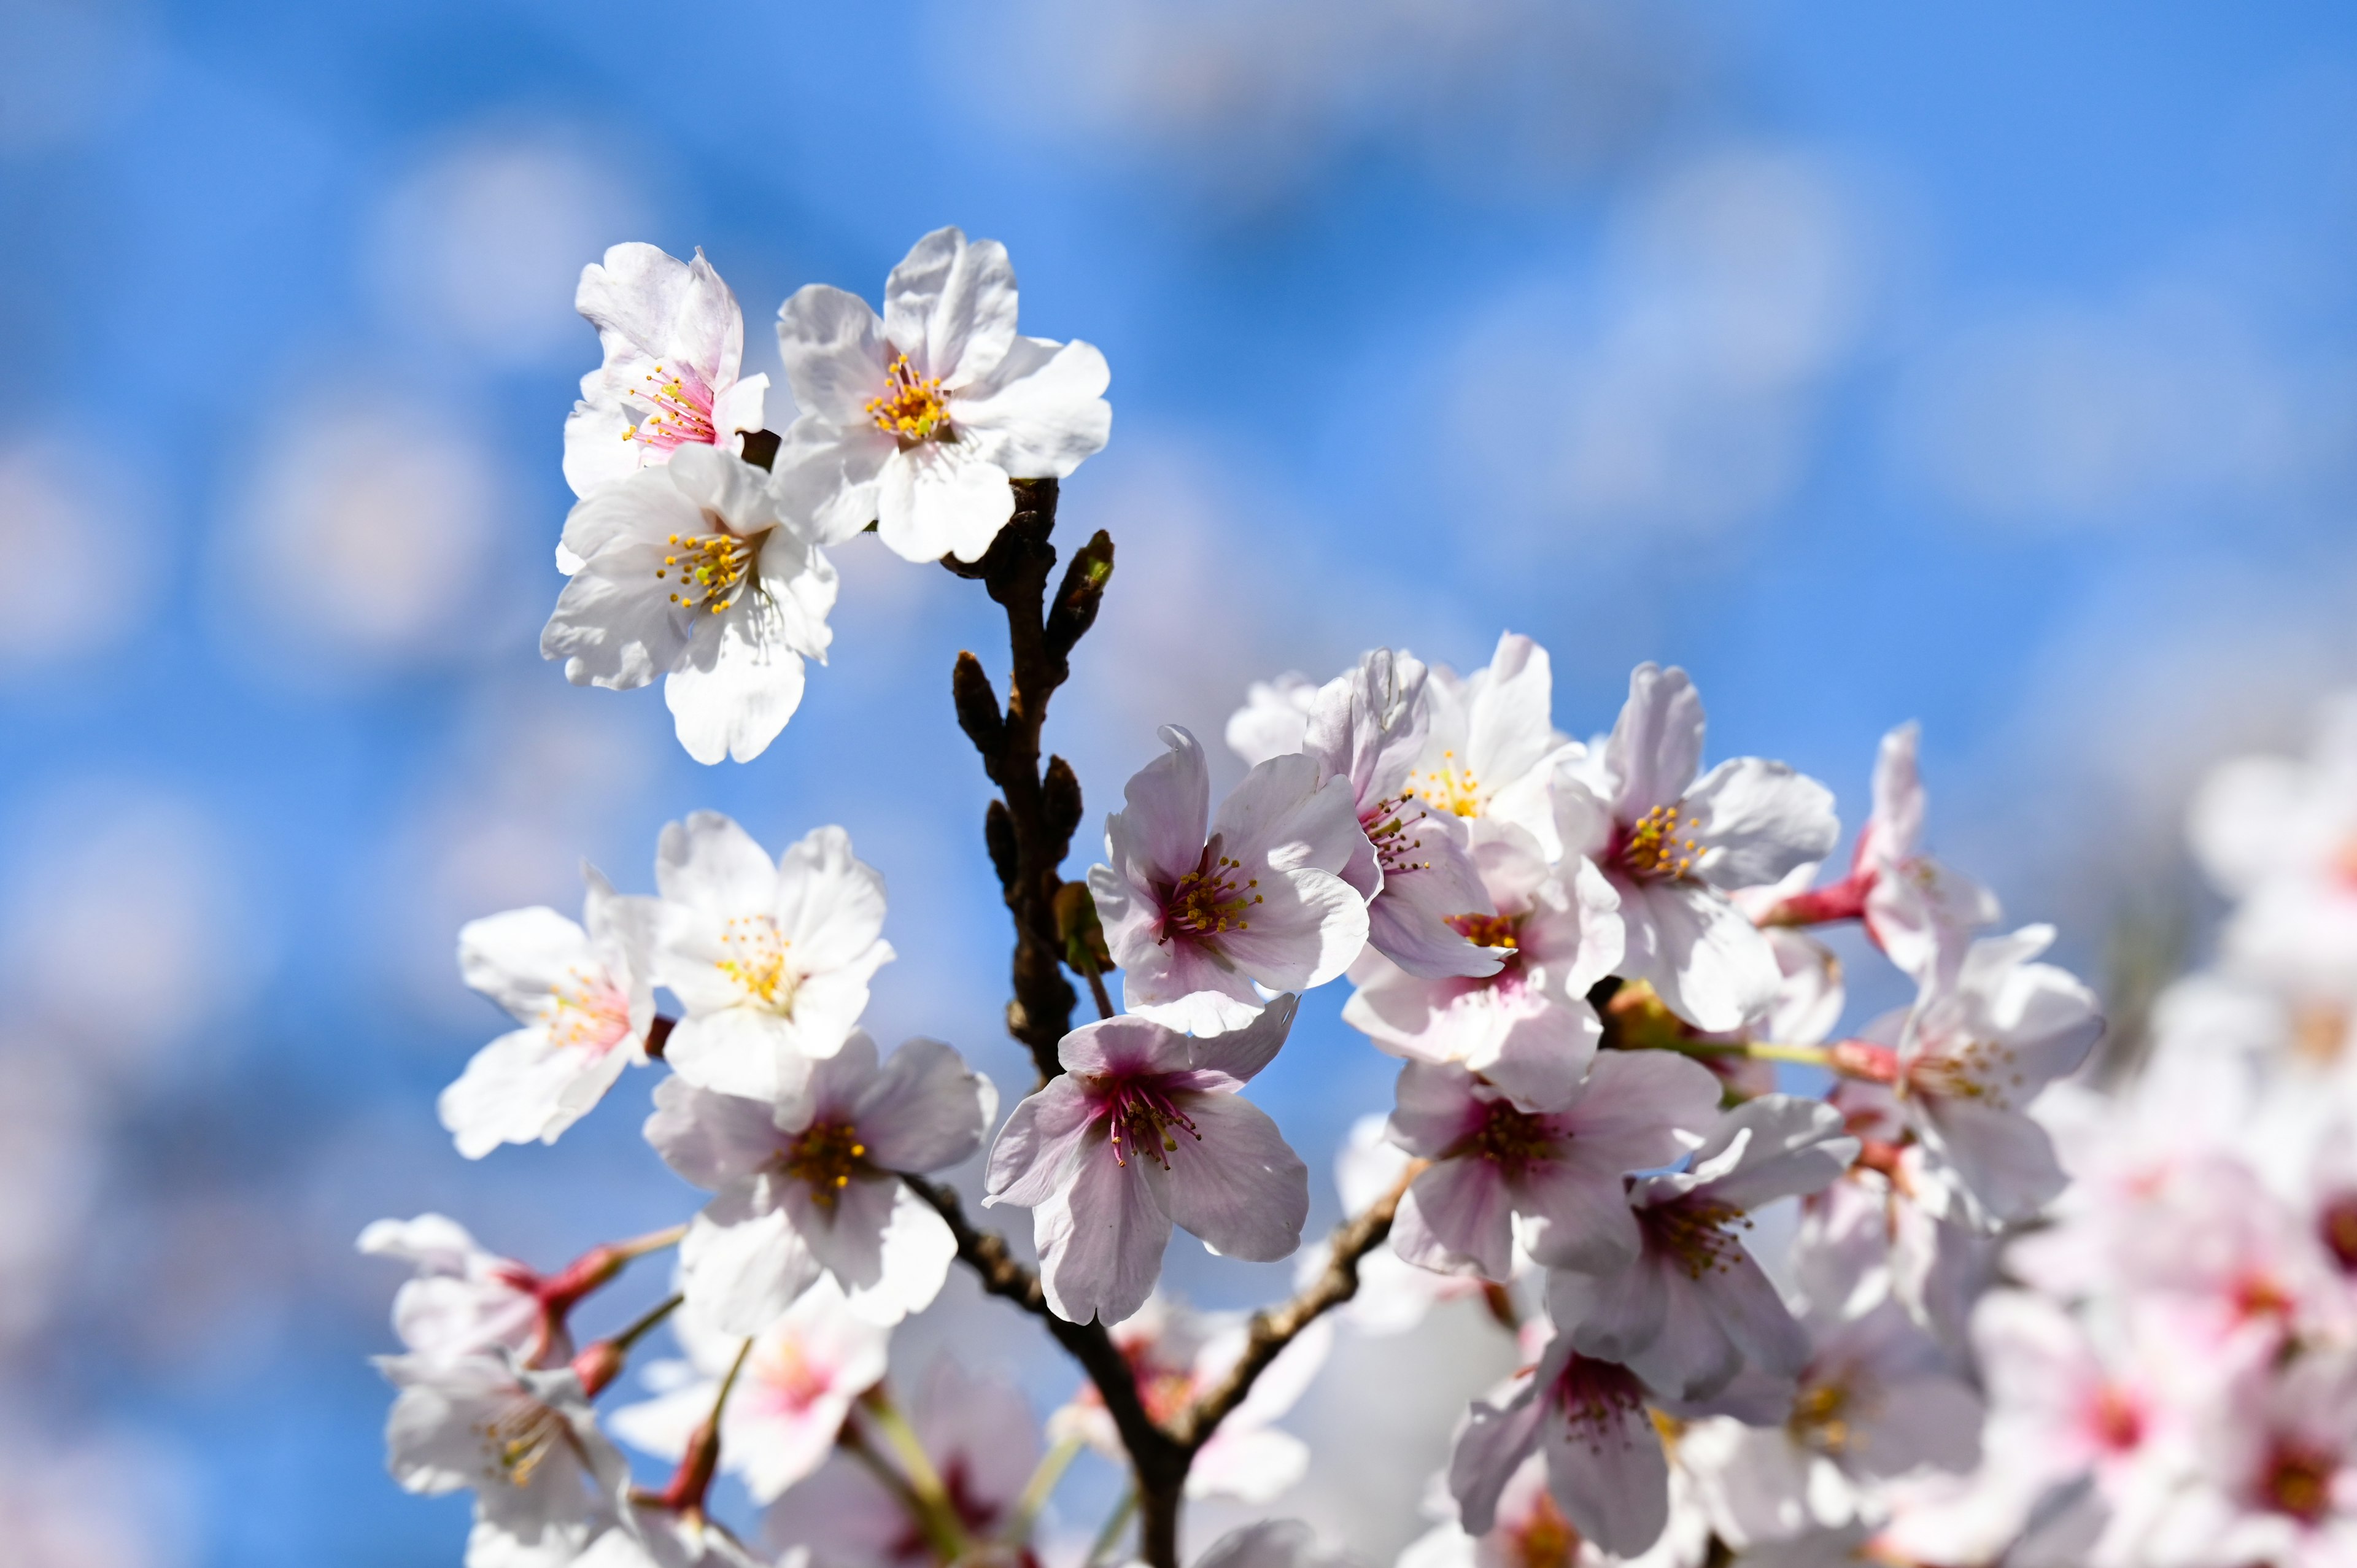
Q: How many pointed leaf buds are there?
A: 4